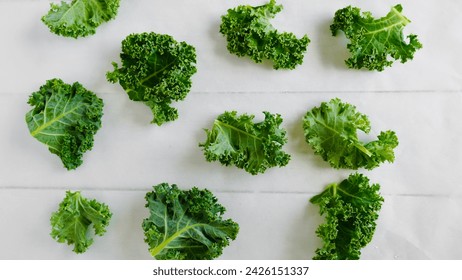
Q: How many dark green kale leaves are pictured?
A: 10